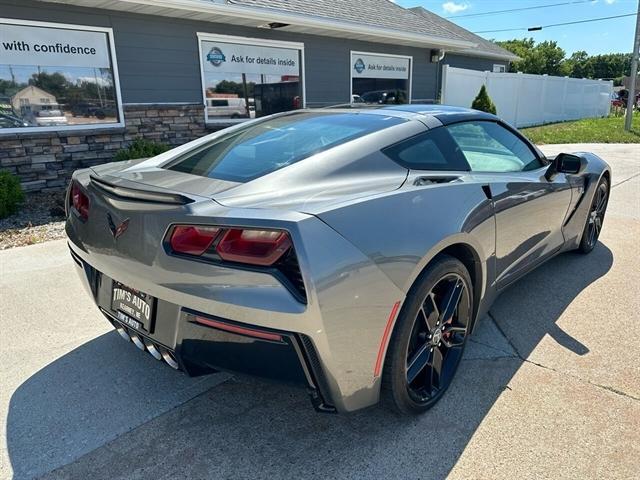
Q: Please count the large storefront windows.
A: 3